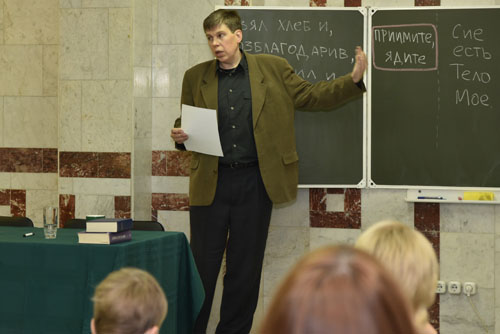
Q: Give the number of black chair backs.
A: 2